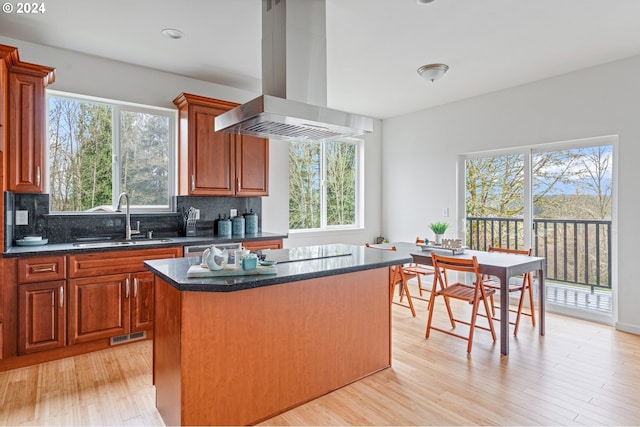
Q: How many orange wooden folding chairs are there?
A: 4